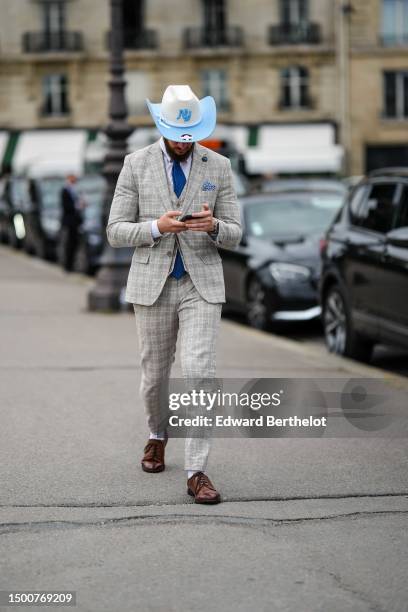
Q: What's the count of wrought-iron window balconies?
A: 4